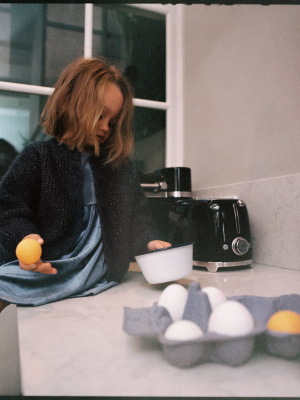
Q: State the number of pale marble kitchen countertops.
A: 1